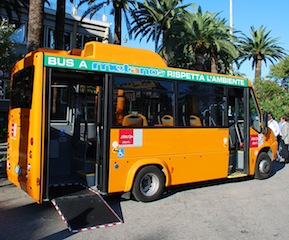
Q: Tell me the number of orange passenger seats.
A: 3